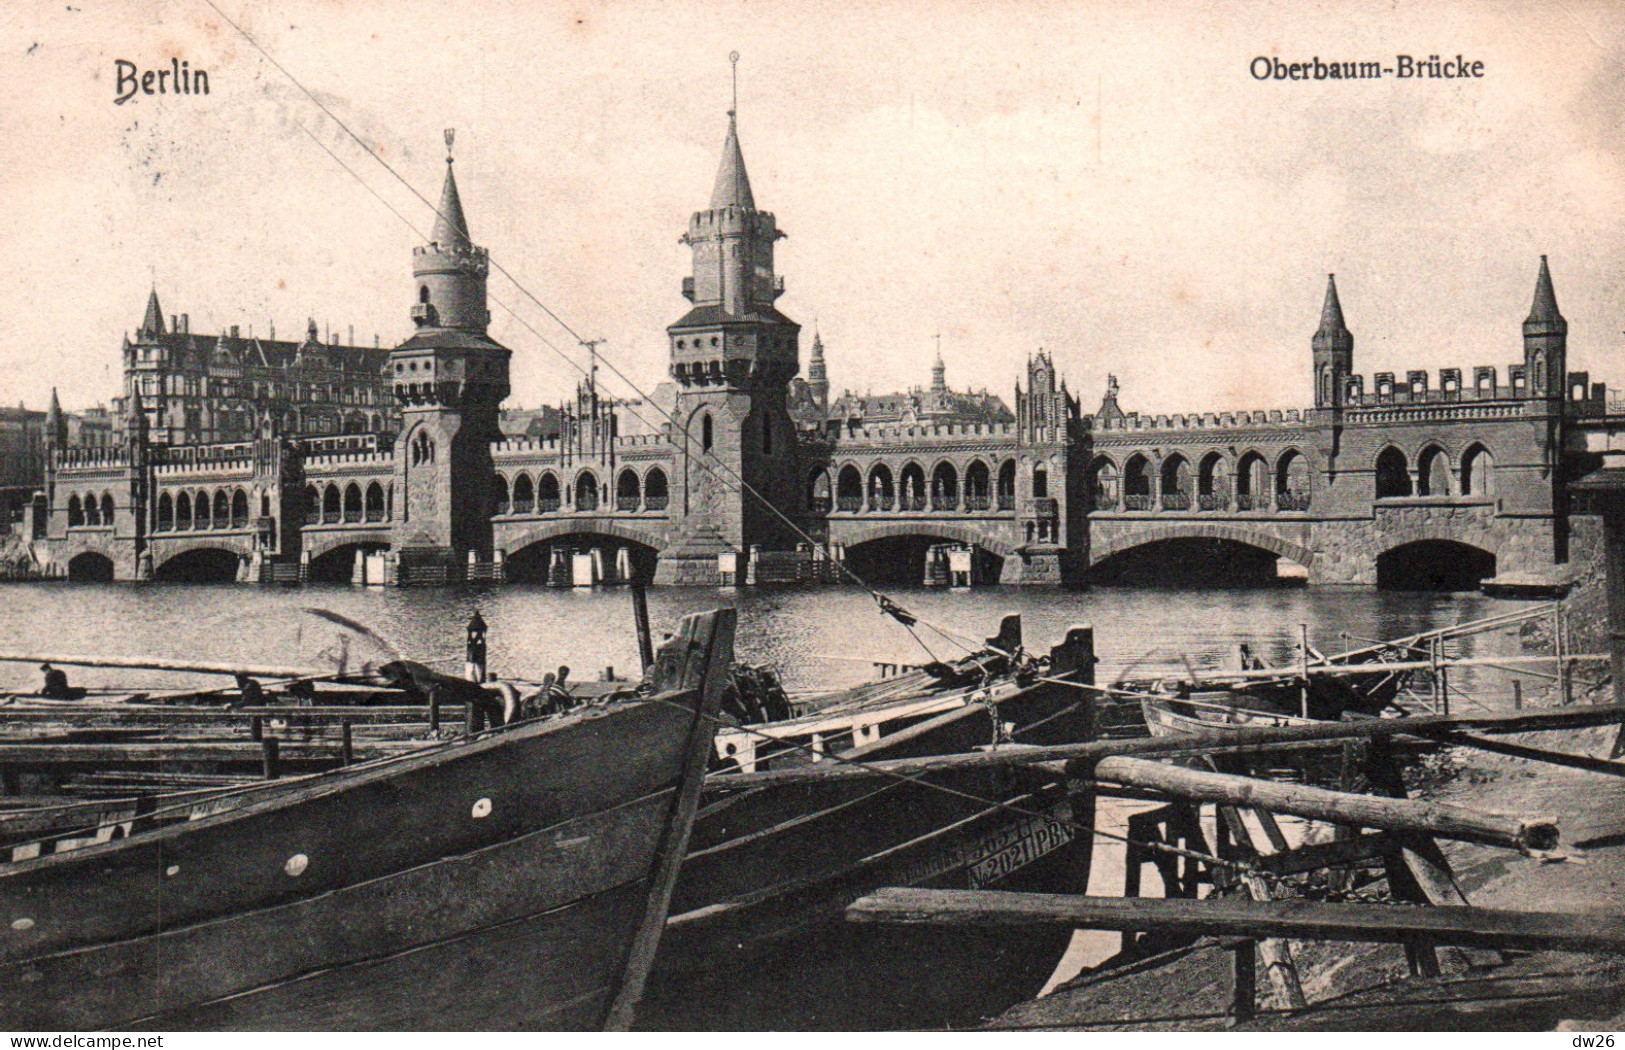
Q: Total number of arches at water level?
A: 7